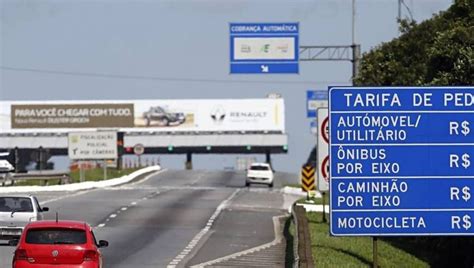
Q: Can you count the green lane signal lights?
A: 4